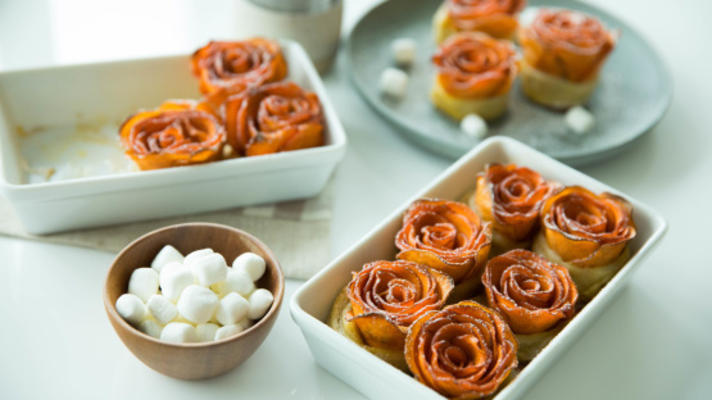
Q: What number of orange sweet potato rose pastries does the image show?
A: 12